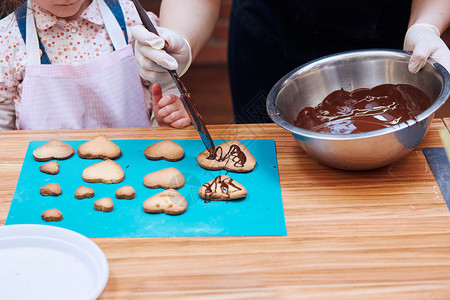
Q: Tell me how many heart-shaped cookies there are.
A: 14